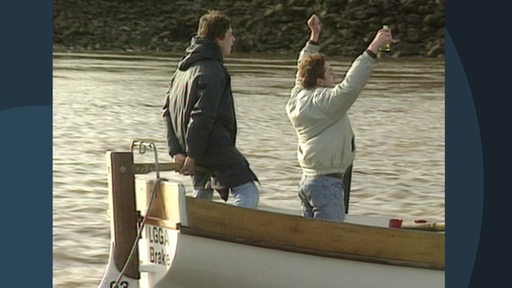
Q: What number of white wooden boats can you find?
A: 1